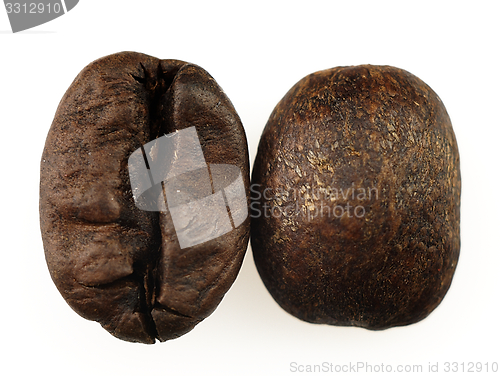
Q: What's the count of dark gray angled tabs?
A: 2